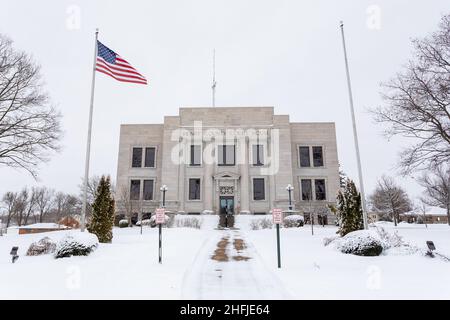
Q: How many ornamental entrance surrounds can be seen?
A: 1